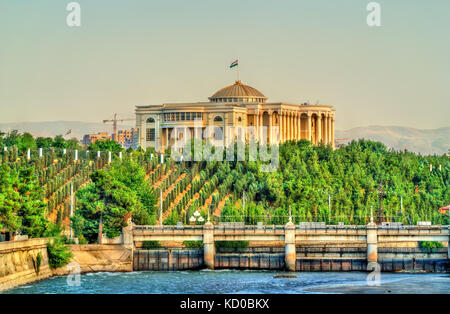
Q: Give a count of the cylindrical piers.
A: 3